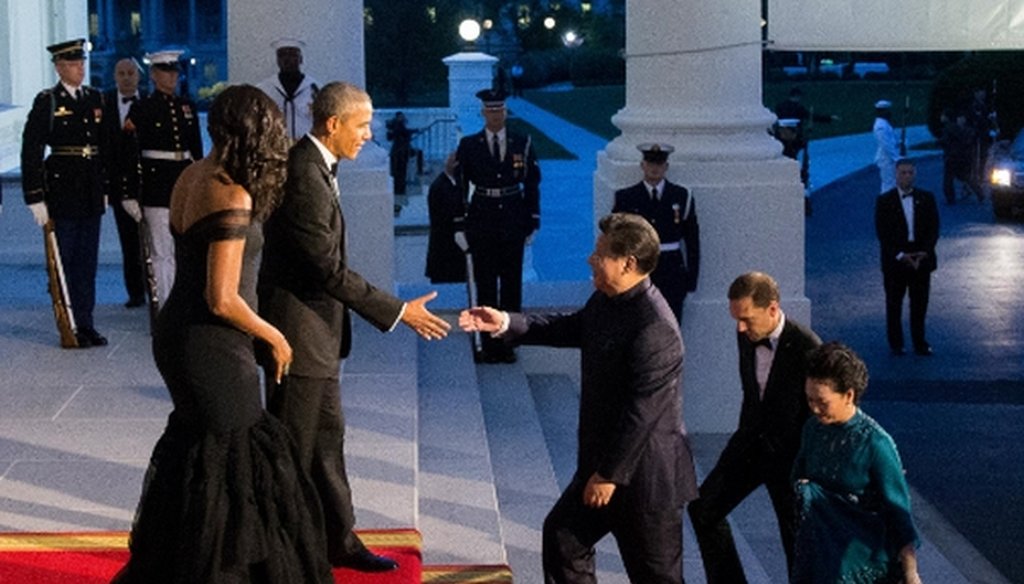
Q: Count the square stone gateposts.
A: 1